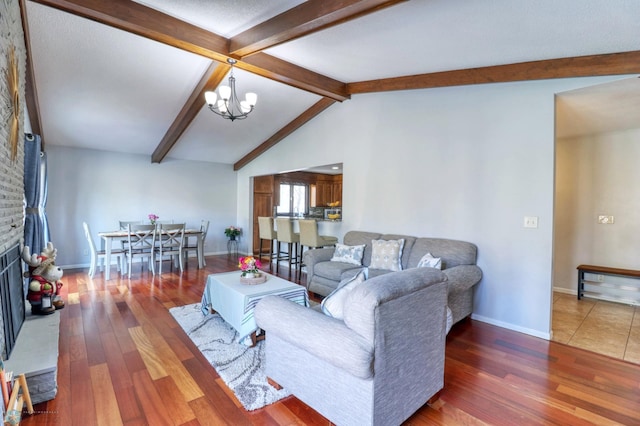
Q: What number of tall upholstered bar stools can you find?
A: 3